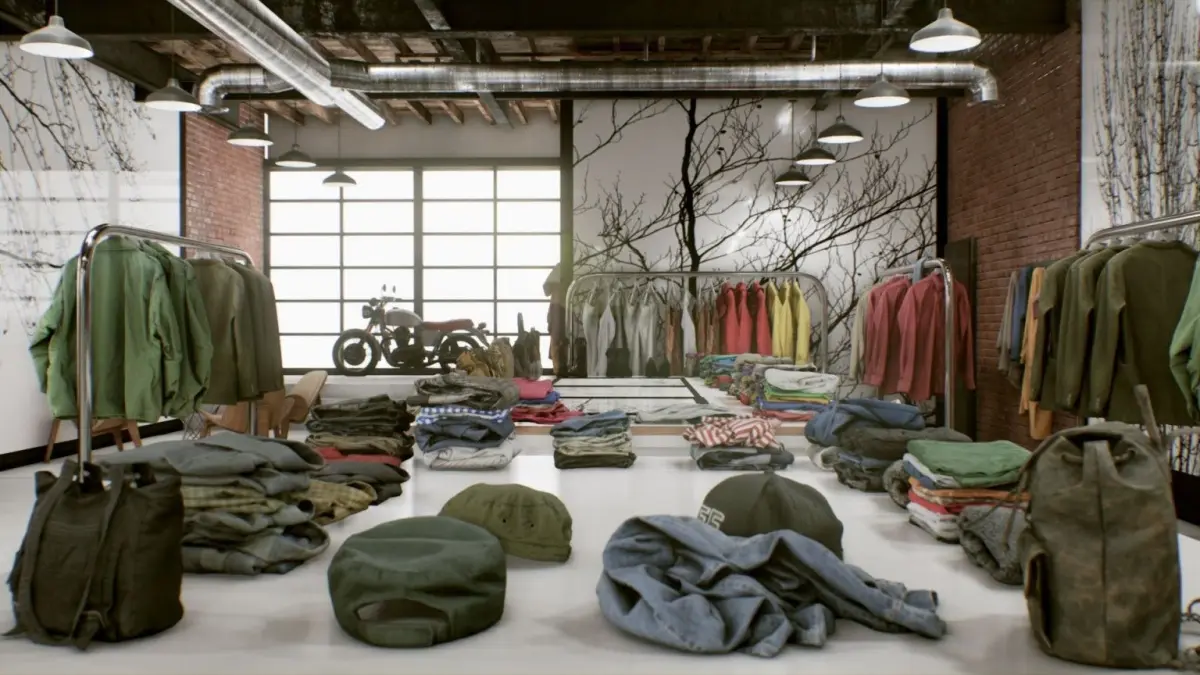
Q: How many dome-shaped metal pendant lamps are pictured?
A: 10